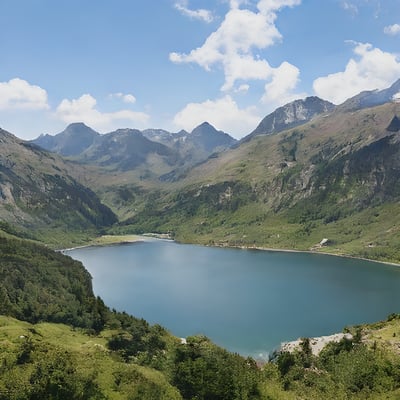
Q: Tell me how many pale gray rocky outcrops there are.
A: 1